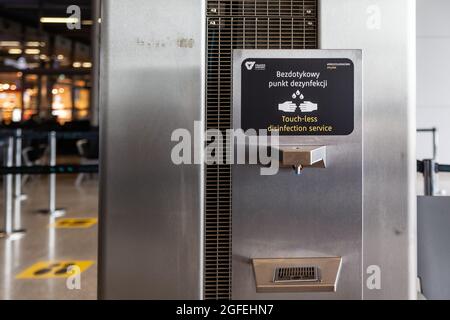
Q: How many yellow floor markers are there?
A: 2